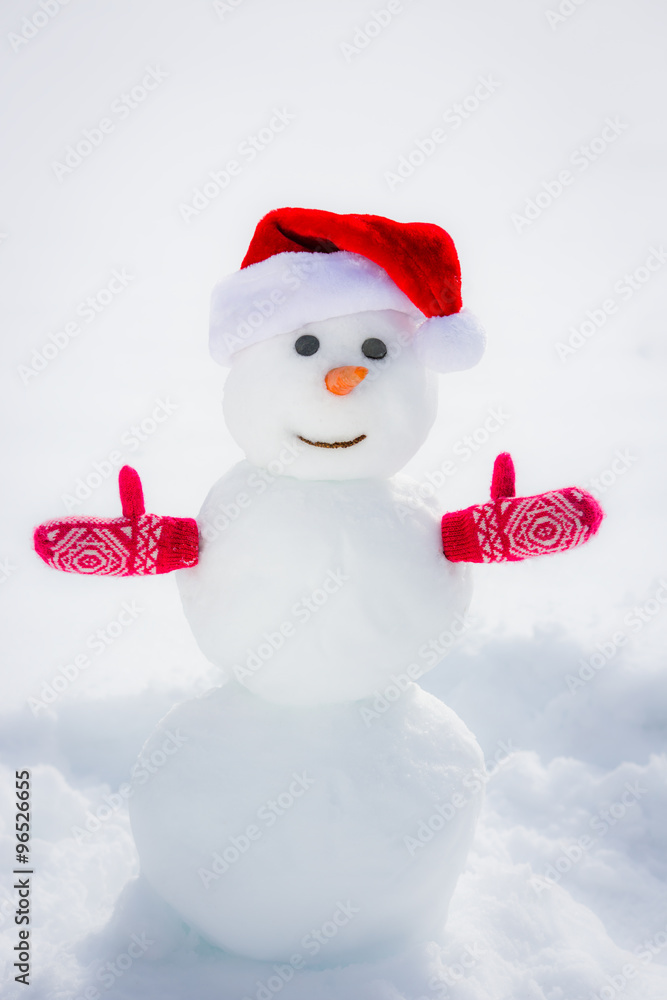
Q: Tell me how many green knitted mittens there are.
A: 0